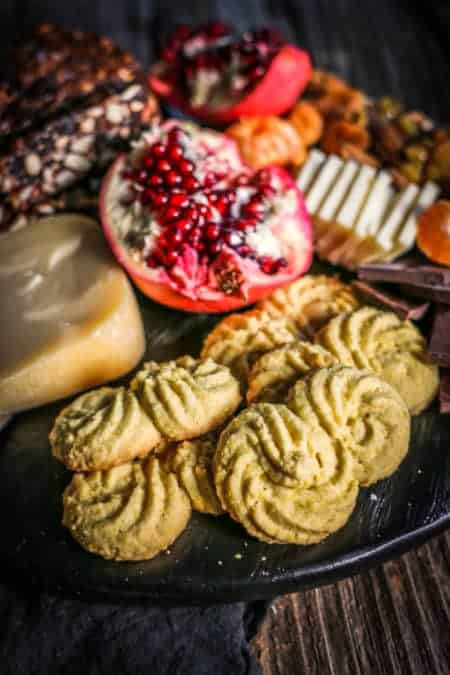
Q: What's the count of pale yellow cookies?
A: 10